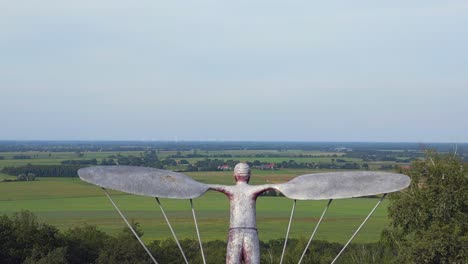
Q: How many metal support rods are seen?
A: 6